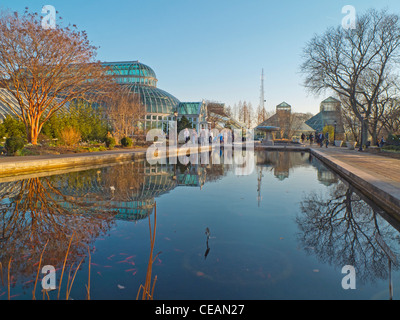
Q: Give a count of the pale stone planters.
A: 2